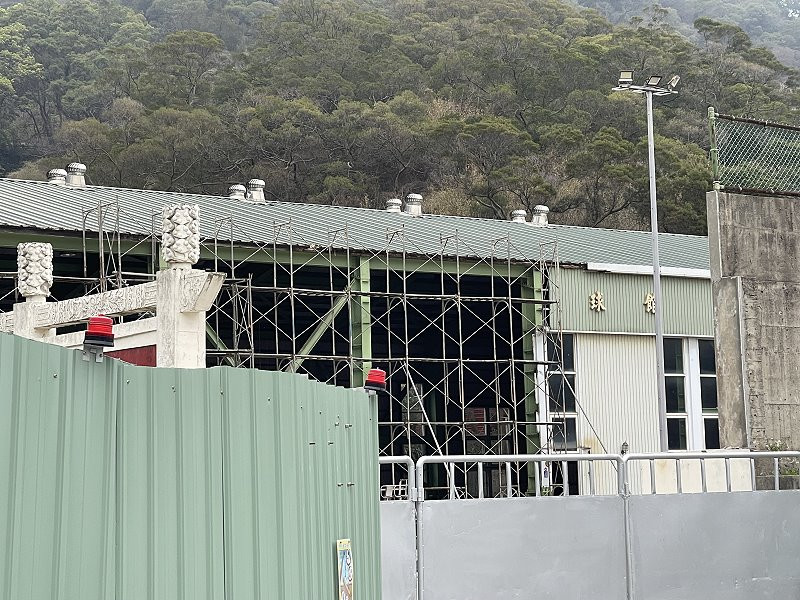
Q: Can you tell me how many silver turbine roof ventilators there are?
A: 8